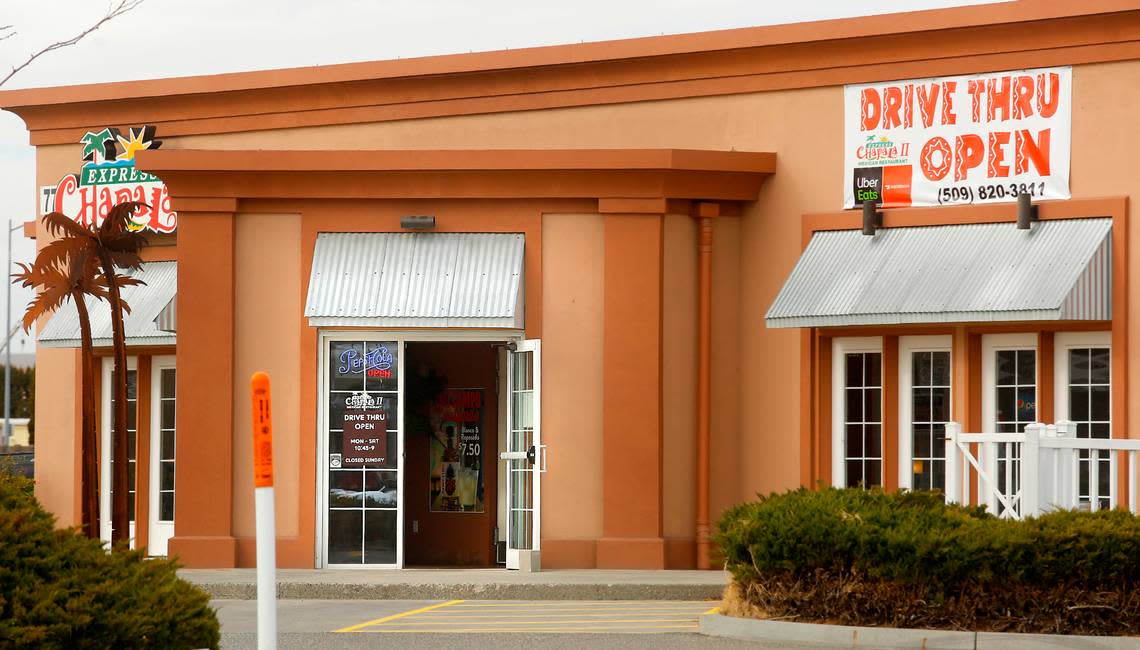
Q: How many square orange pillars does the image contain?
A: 2